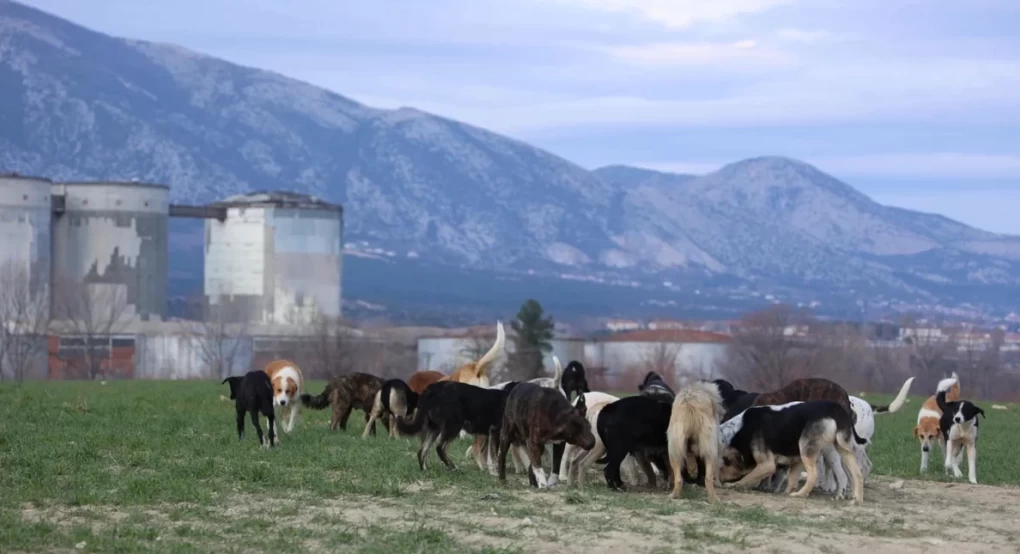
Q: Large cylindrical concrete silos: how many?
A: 3